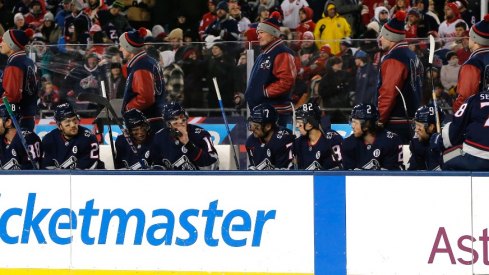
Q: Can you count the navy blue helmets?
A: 8